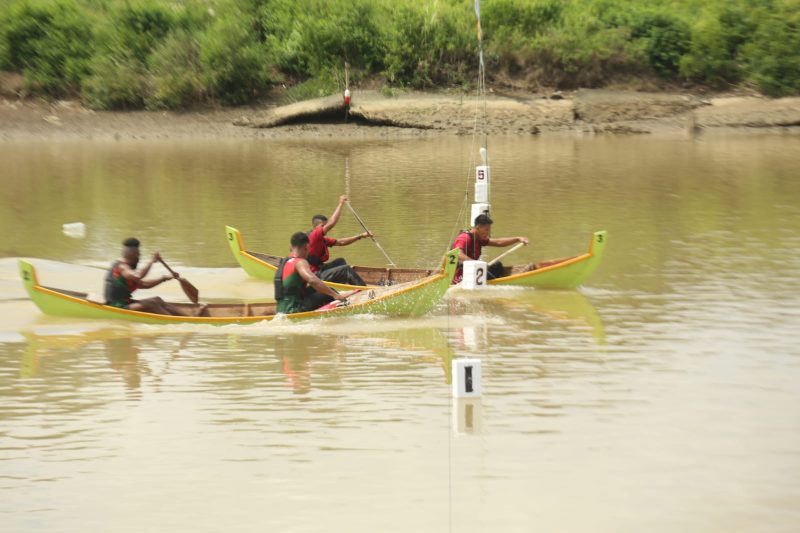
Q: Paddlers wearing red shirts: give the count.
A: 2